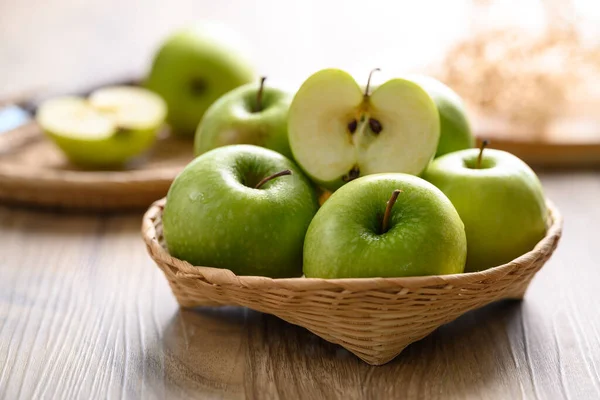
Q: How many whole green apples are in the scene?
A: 6